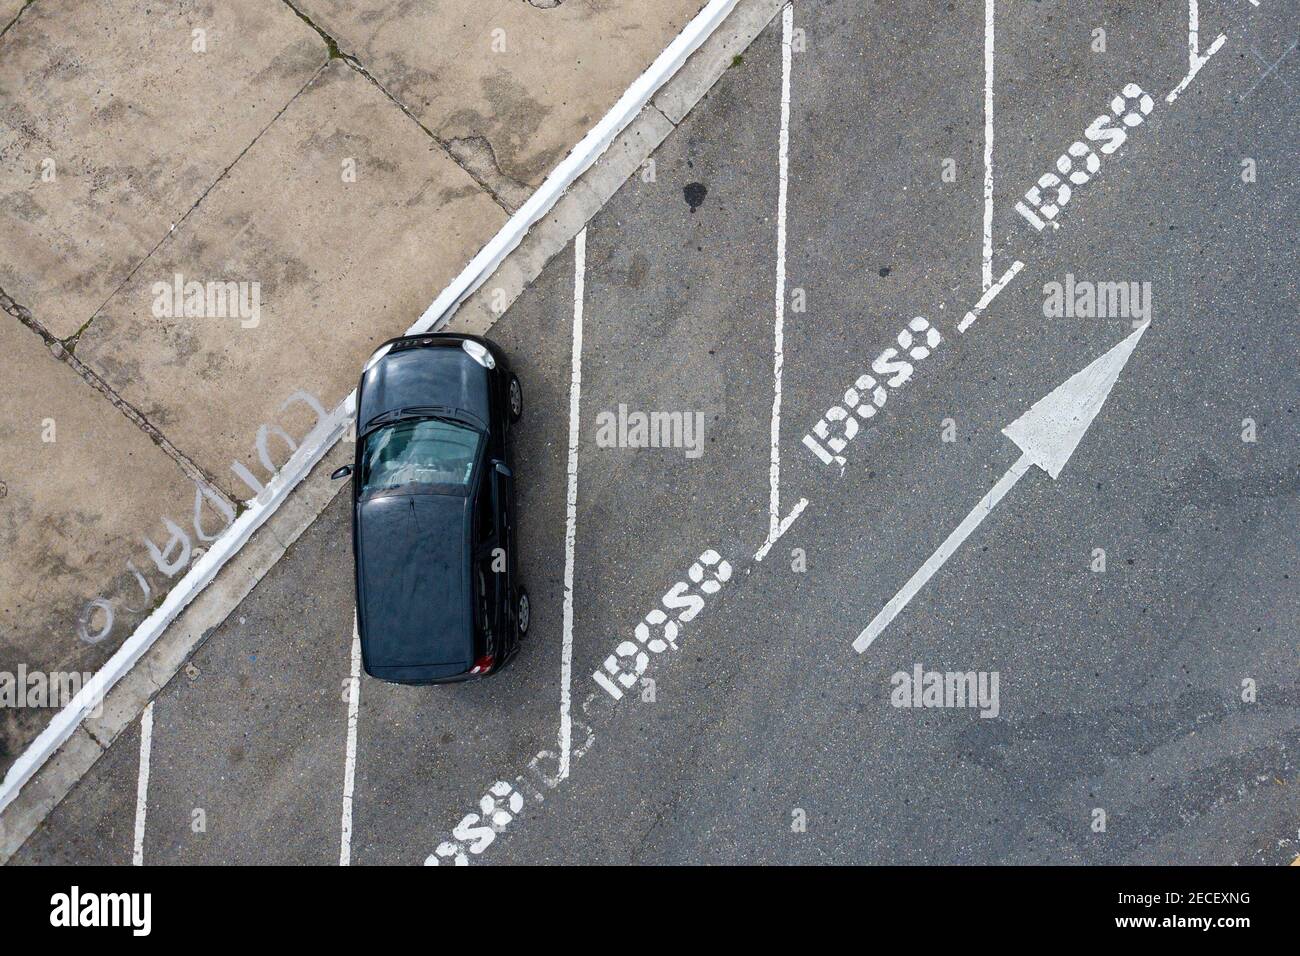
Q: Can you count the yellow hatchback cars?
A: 0